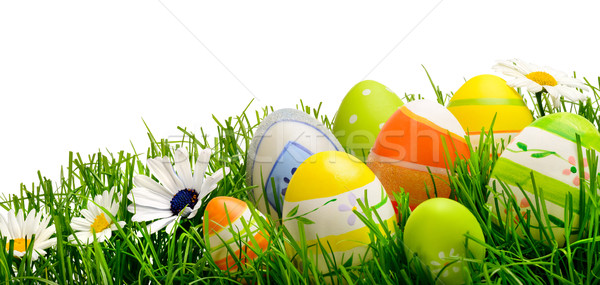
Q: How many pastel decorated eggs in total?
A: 8